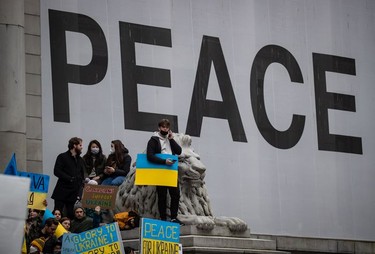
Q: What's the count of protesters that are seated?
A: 2